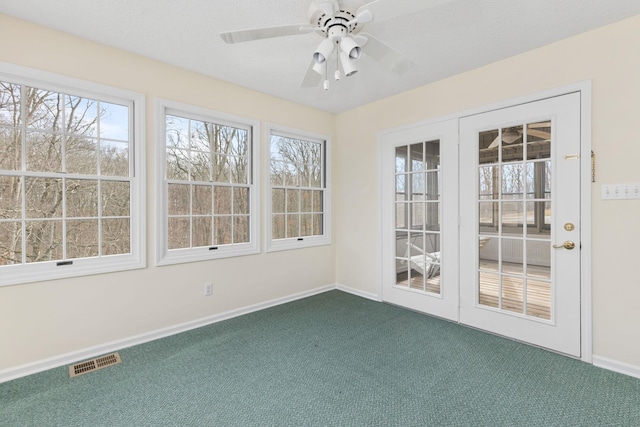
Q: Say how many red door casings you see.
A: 0